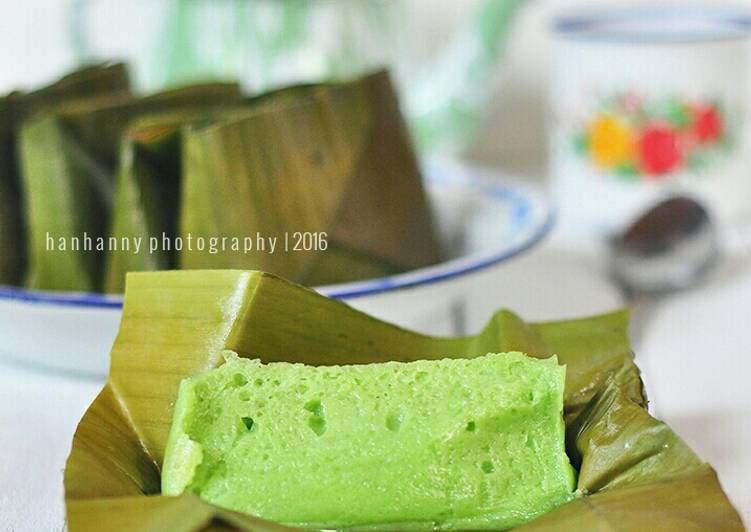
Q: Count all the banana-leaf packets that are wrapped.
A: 4